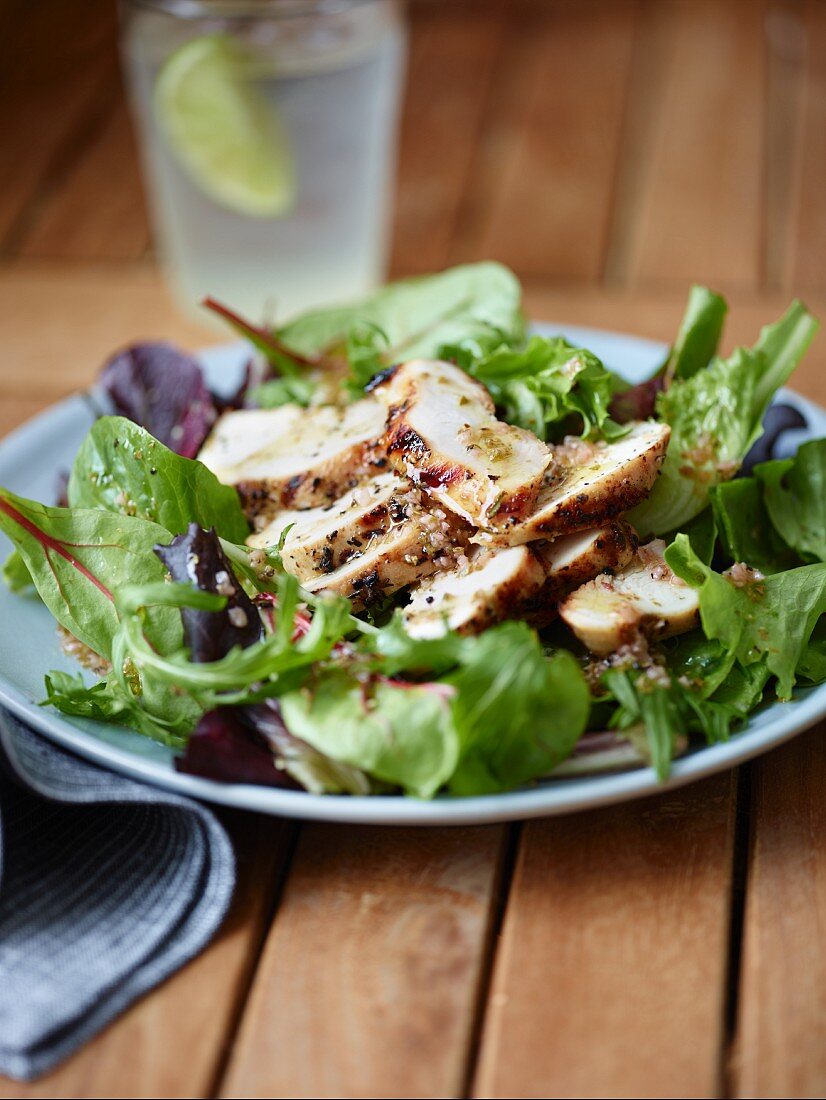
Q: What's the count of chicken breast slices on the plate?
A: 8